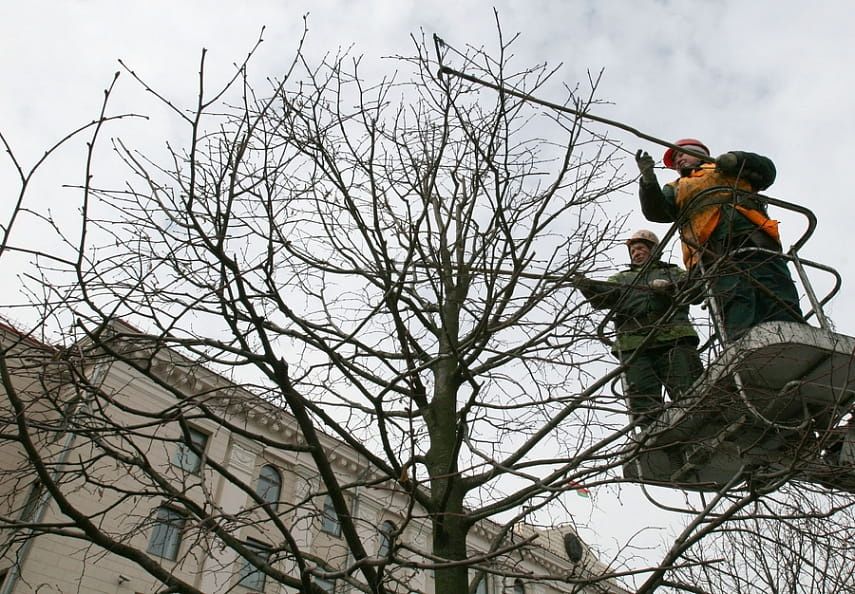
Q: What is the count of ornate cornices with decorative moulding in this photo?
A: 1